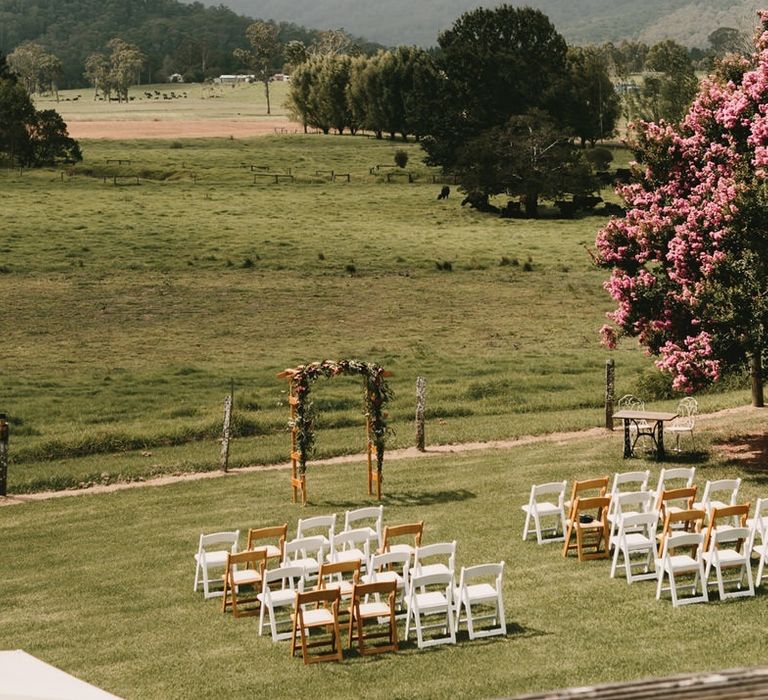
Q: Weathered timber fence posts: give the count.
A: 4